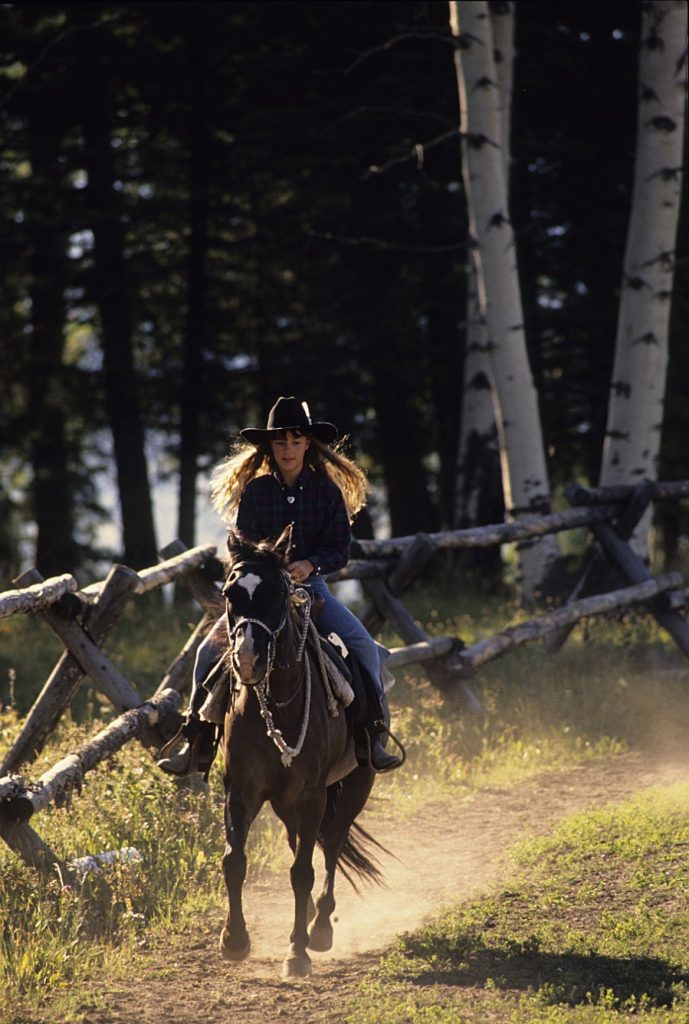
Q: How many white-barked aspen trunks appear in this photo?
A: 3